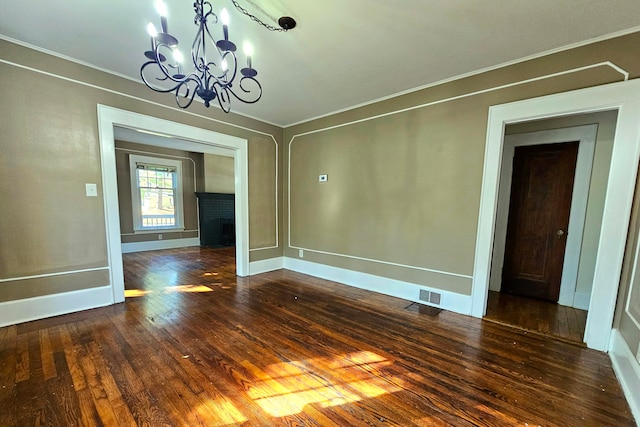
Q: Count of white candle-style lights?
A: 6